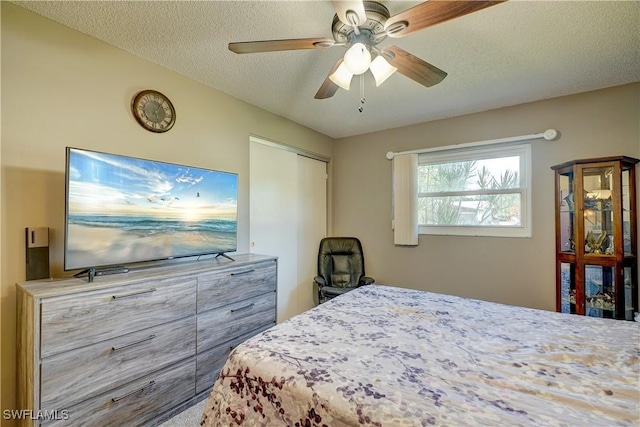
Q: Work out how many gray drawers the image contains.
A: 6